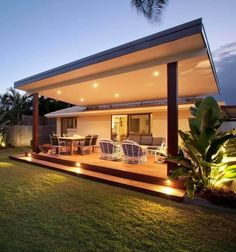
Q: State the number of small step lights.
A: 3